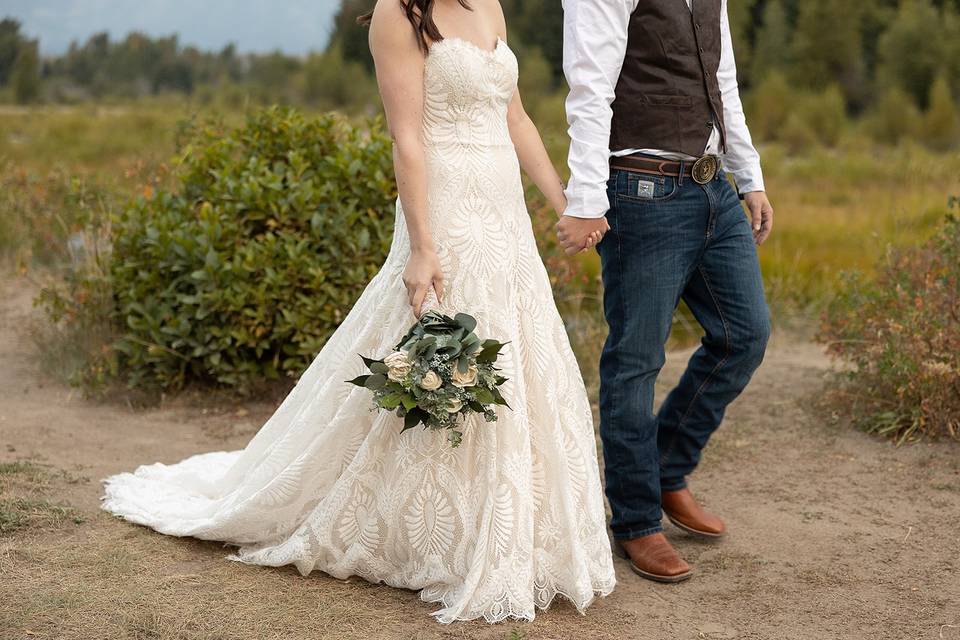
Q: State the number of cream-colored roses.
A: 4